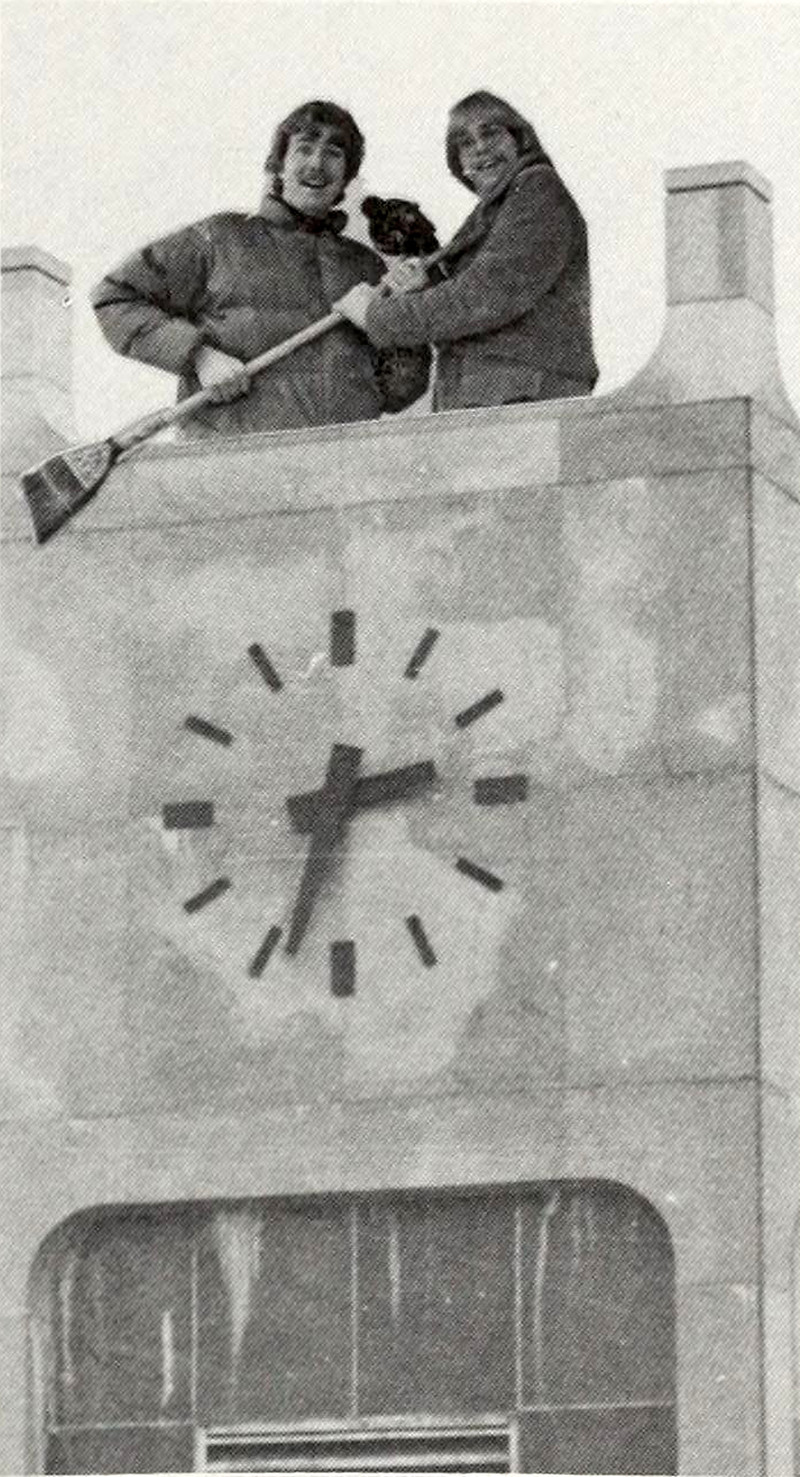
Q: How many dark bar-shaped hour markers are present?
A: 12